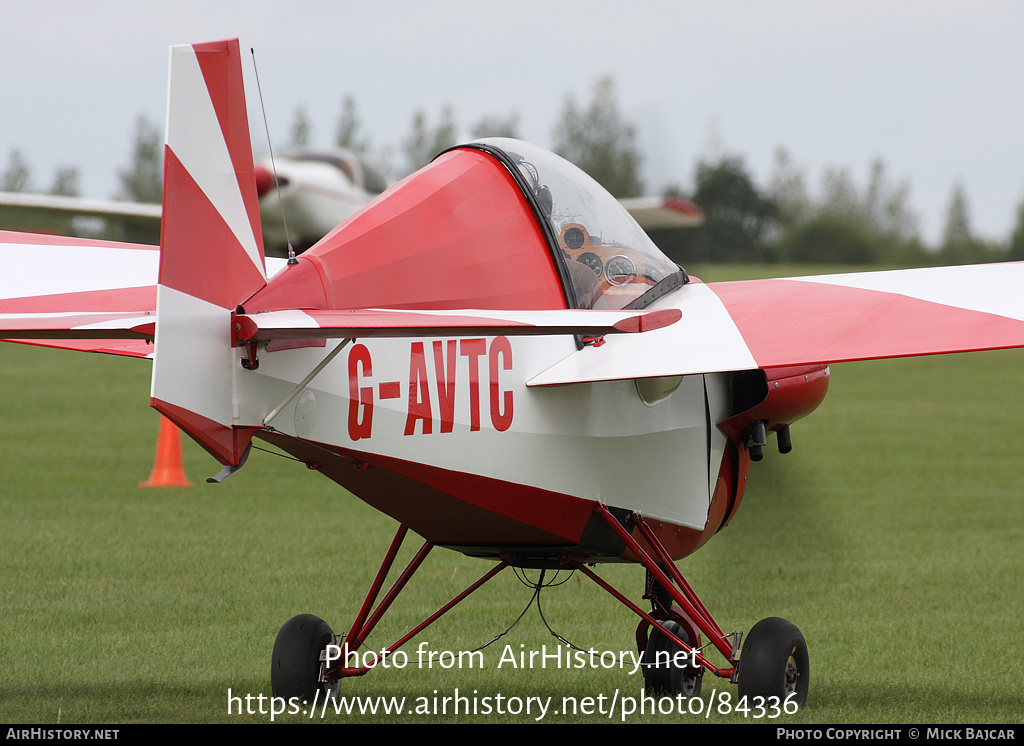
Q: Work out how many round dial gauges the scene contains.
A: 3